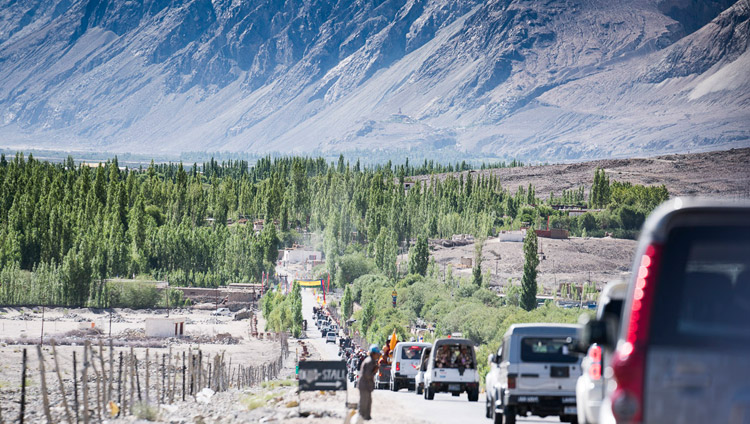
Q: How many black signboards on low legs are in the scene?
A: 1